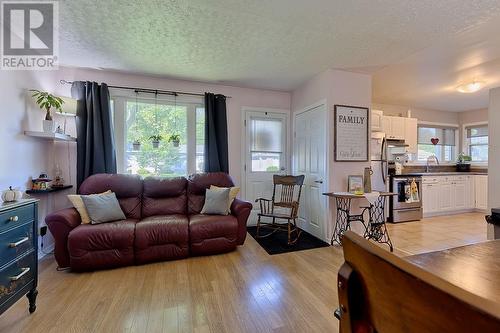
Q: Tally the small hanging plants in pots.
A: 3